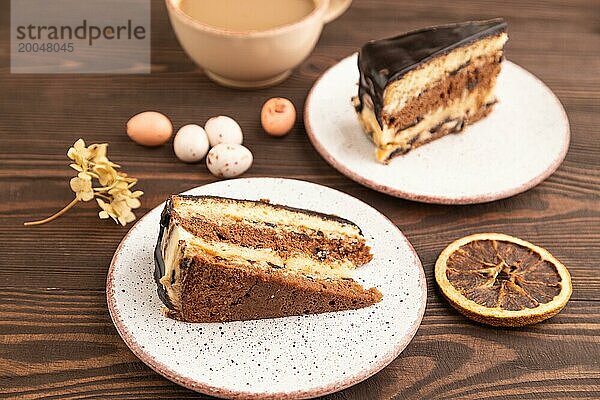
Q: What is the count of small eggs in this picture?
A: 5